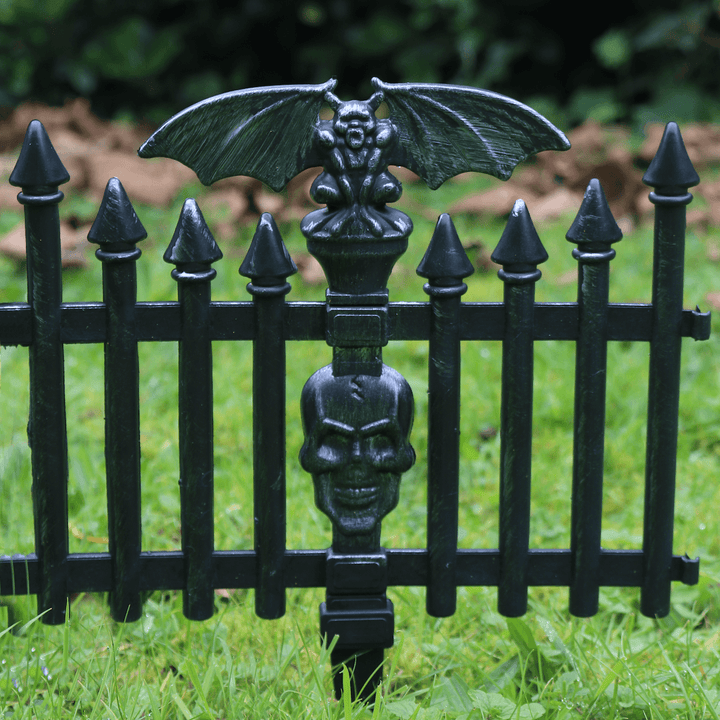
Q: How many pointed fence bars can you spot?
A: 8